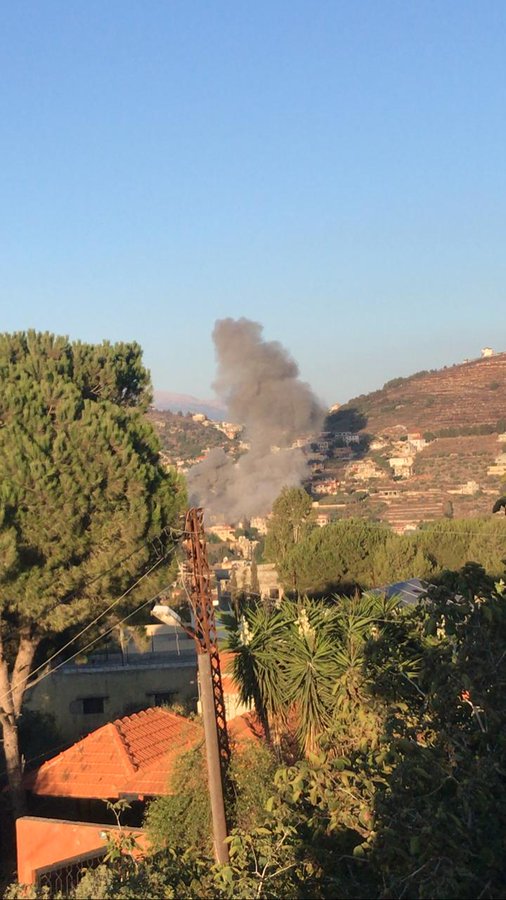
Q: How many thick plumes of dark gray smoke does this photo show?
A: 1